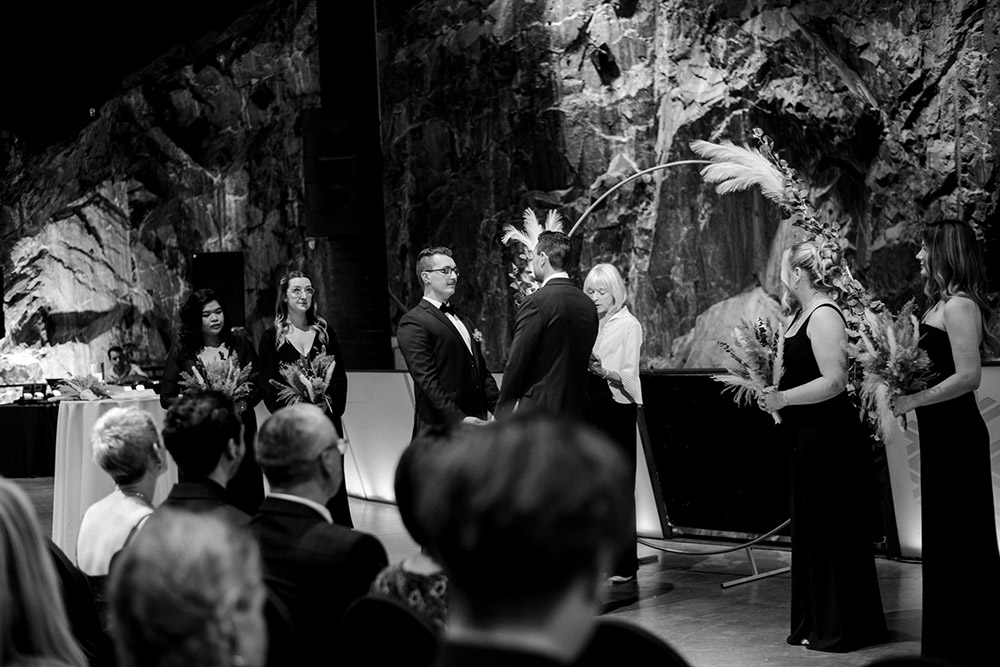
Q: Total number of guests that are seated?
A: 7